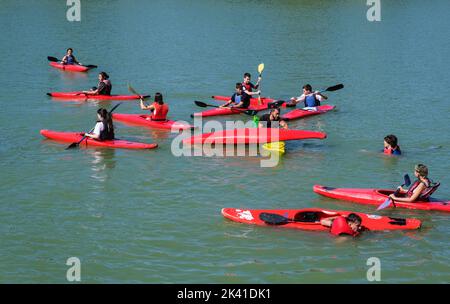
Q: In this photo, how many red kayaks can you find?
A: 10